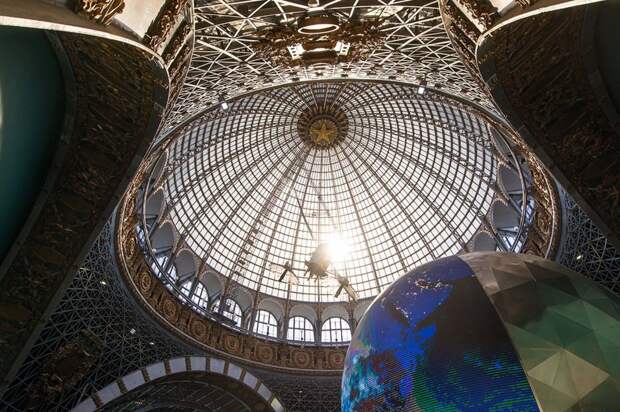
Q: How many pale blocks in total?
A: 11